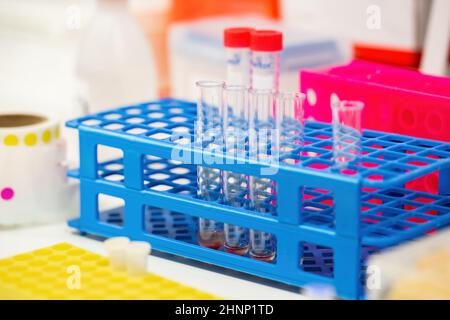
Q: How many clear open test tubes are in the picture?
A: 5